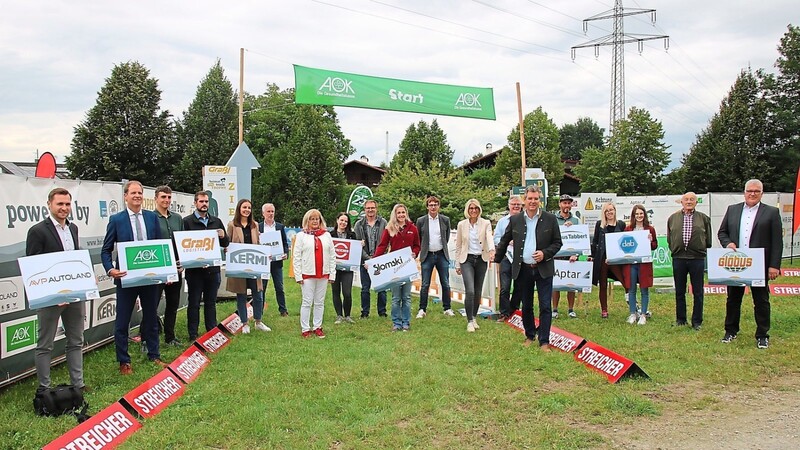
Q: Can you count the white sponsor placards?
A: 11